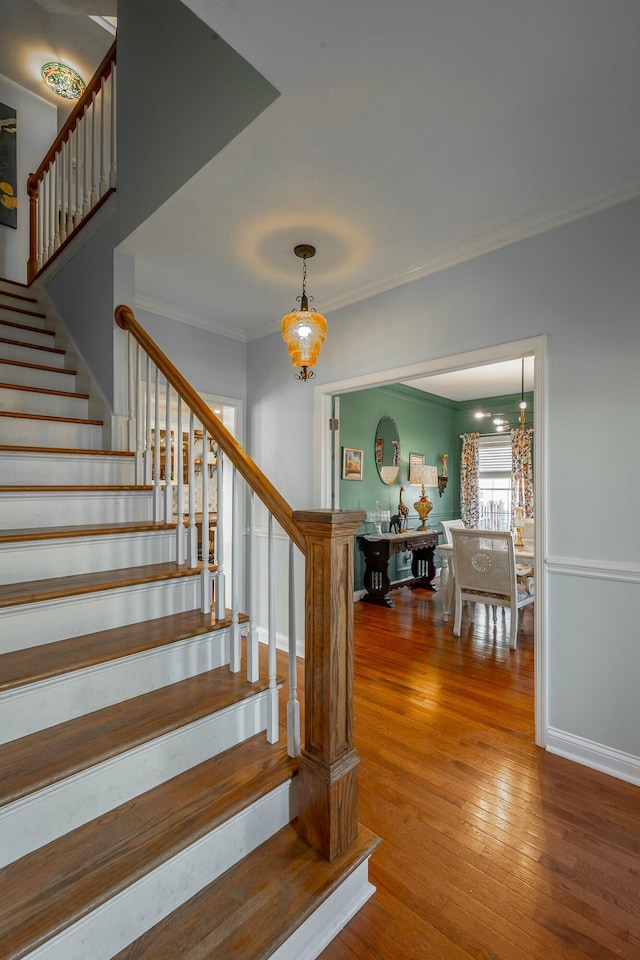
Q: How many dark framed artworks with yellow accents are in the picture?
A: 1